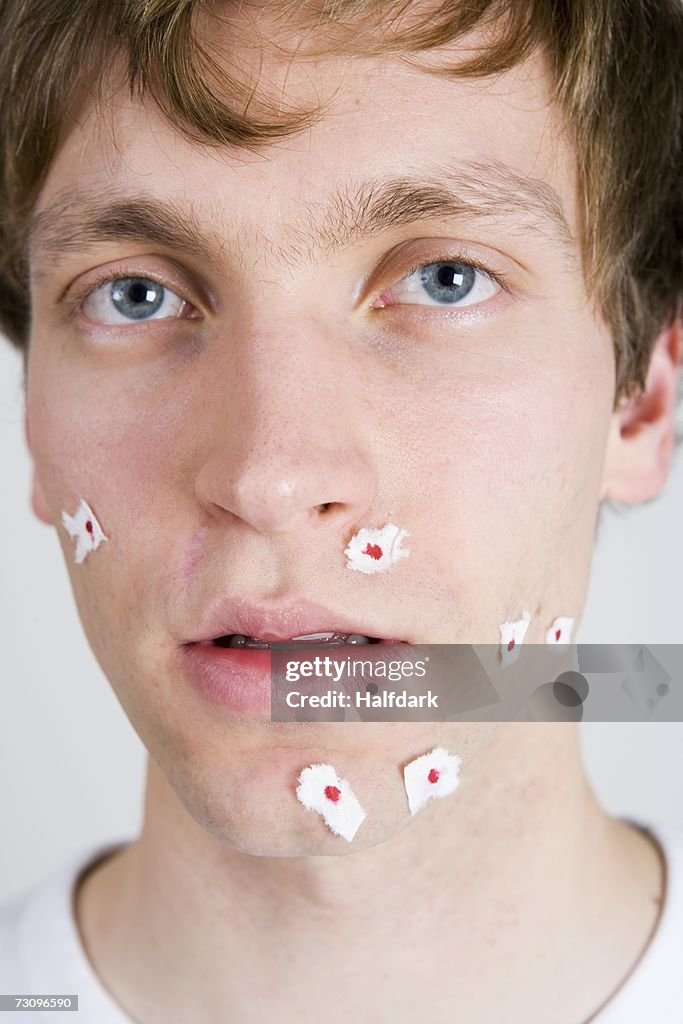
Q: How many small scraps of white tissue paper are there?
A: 6